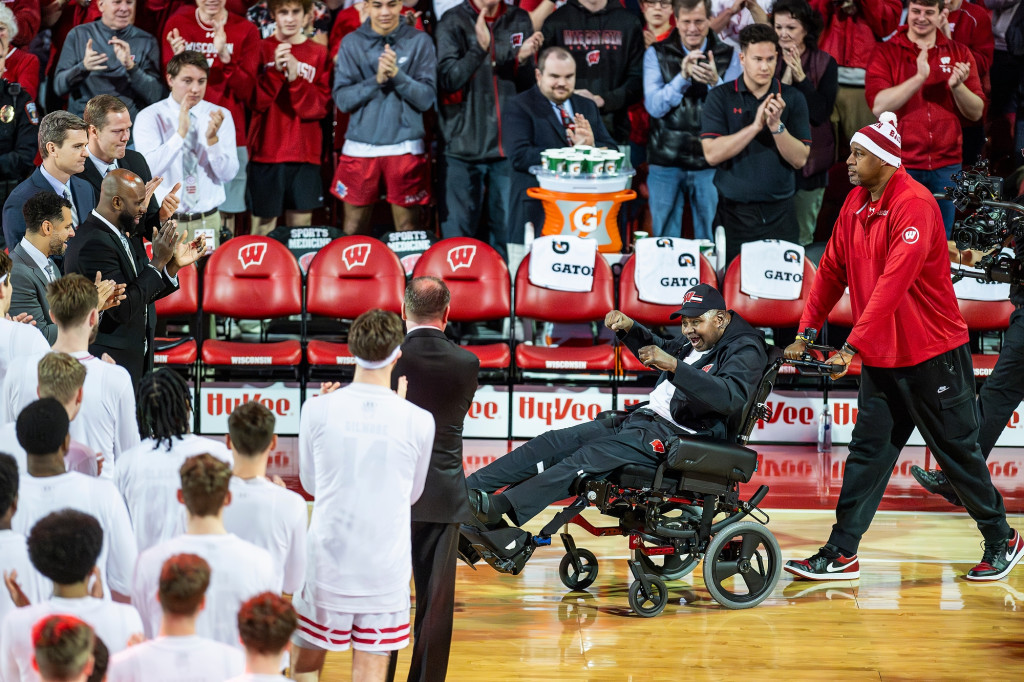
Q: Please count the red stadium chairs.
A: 9